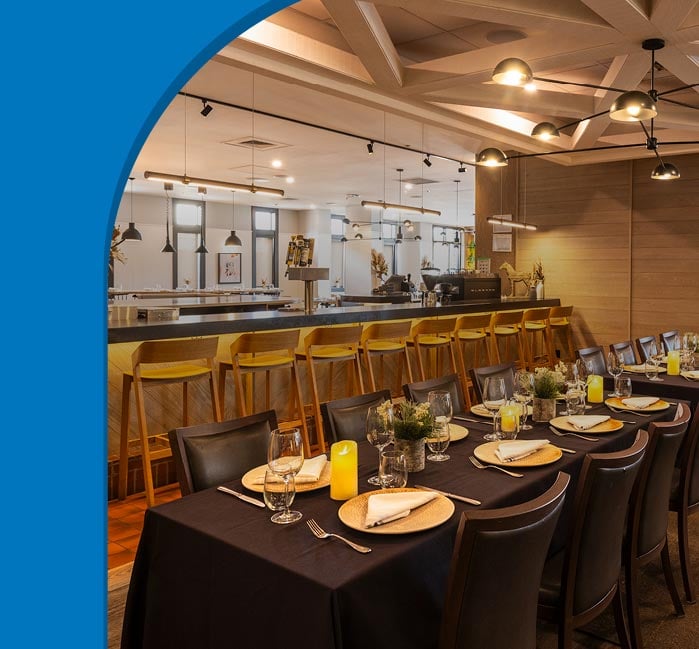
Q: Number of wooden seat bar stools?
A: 9